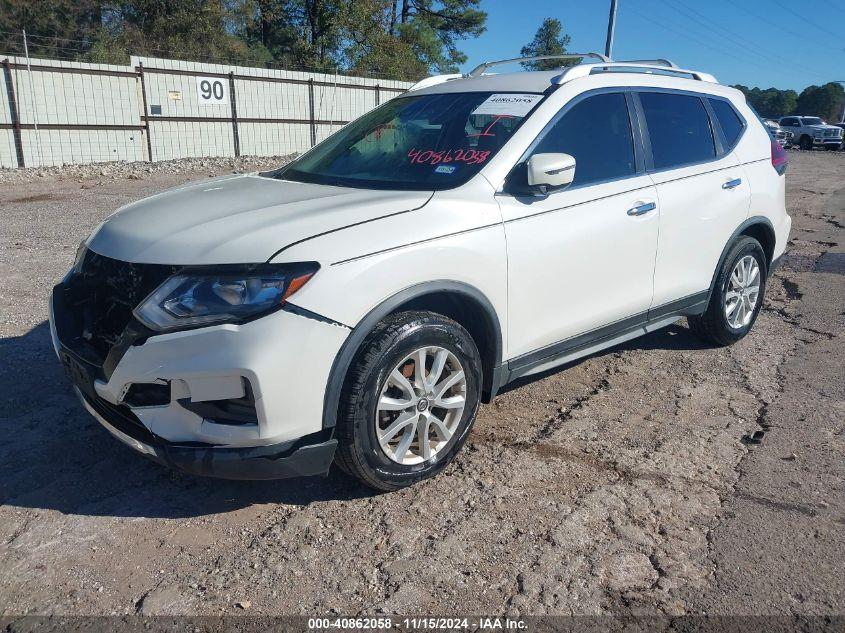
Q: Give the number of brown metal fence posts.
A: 5